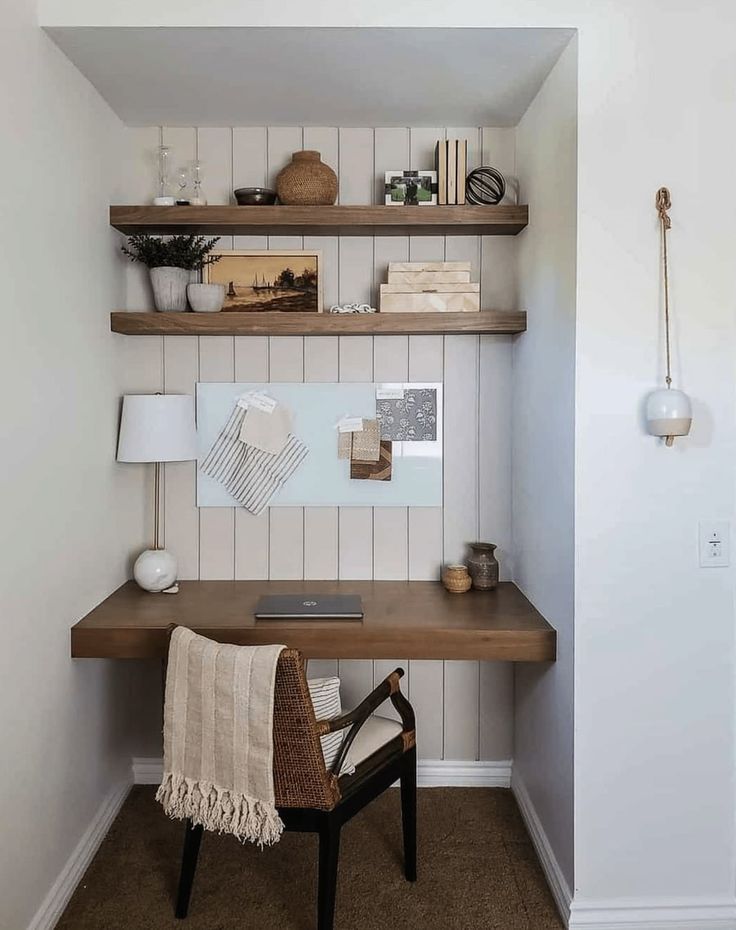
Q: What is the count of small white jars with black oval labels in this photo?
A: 0